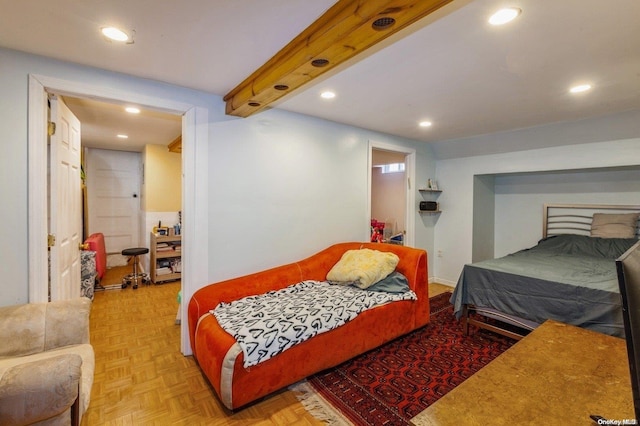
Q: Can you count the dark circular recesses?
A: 4